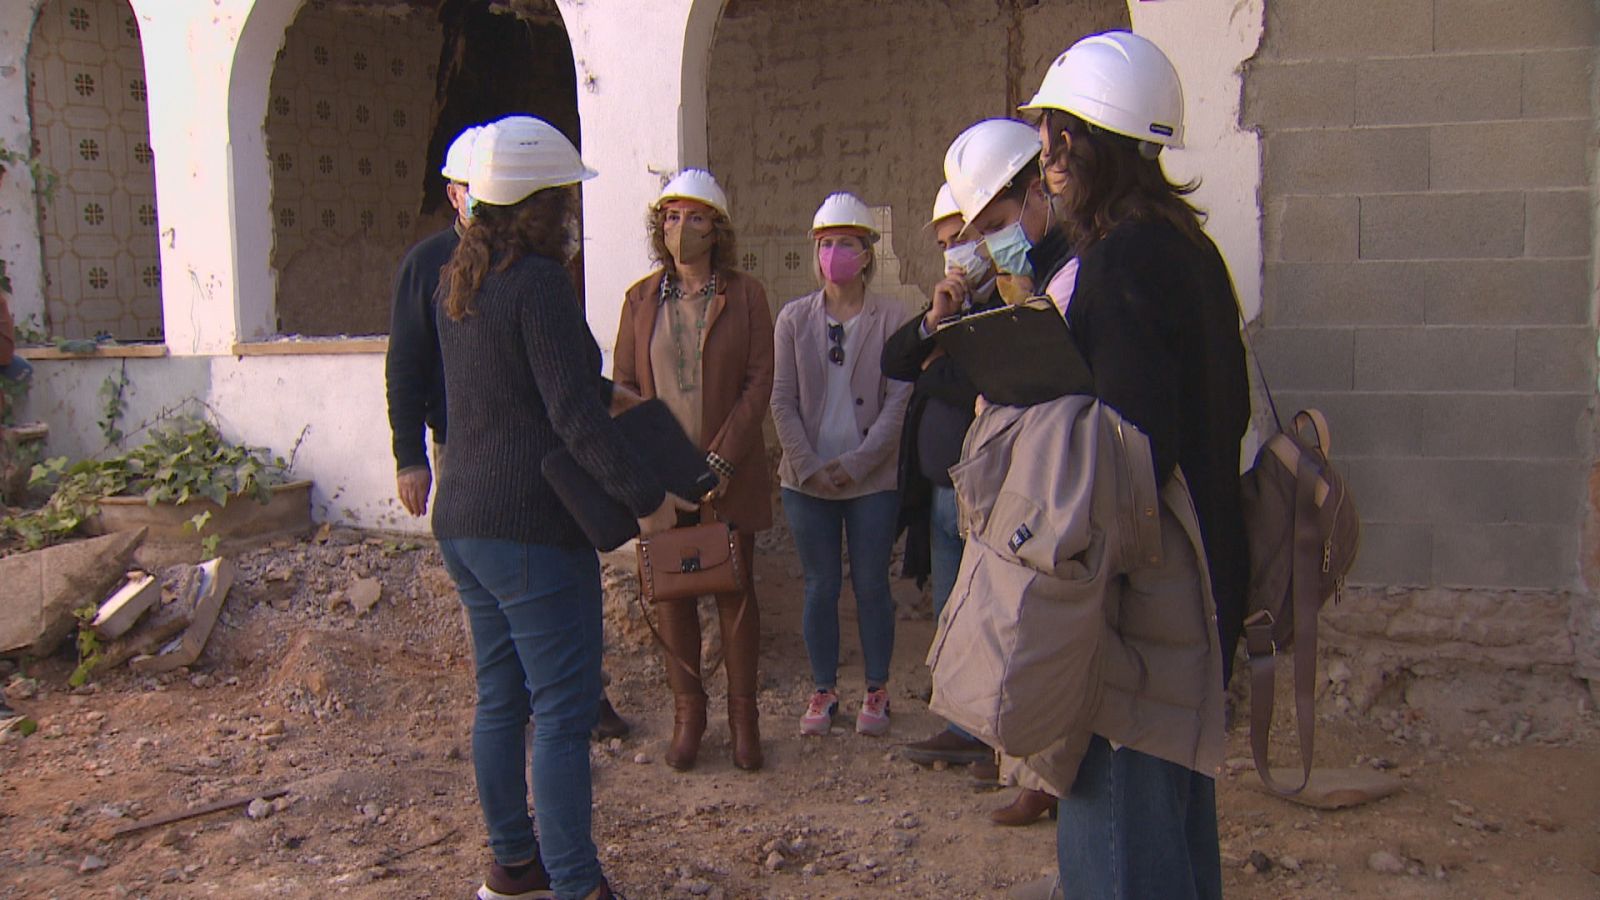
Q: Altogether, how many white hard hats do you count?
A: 7